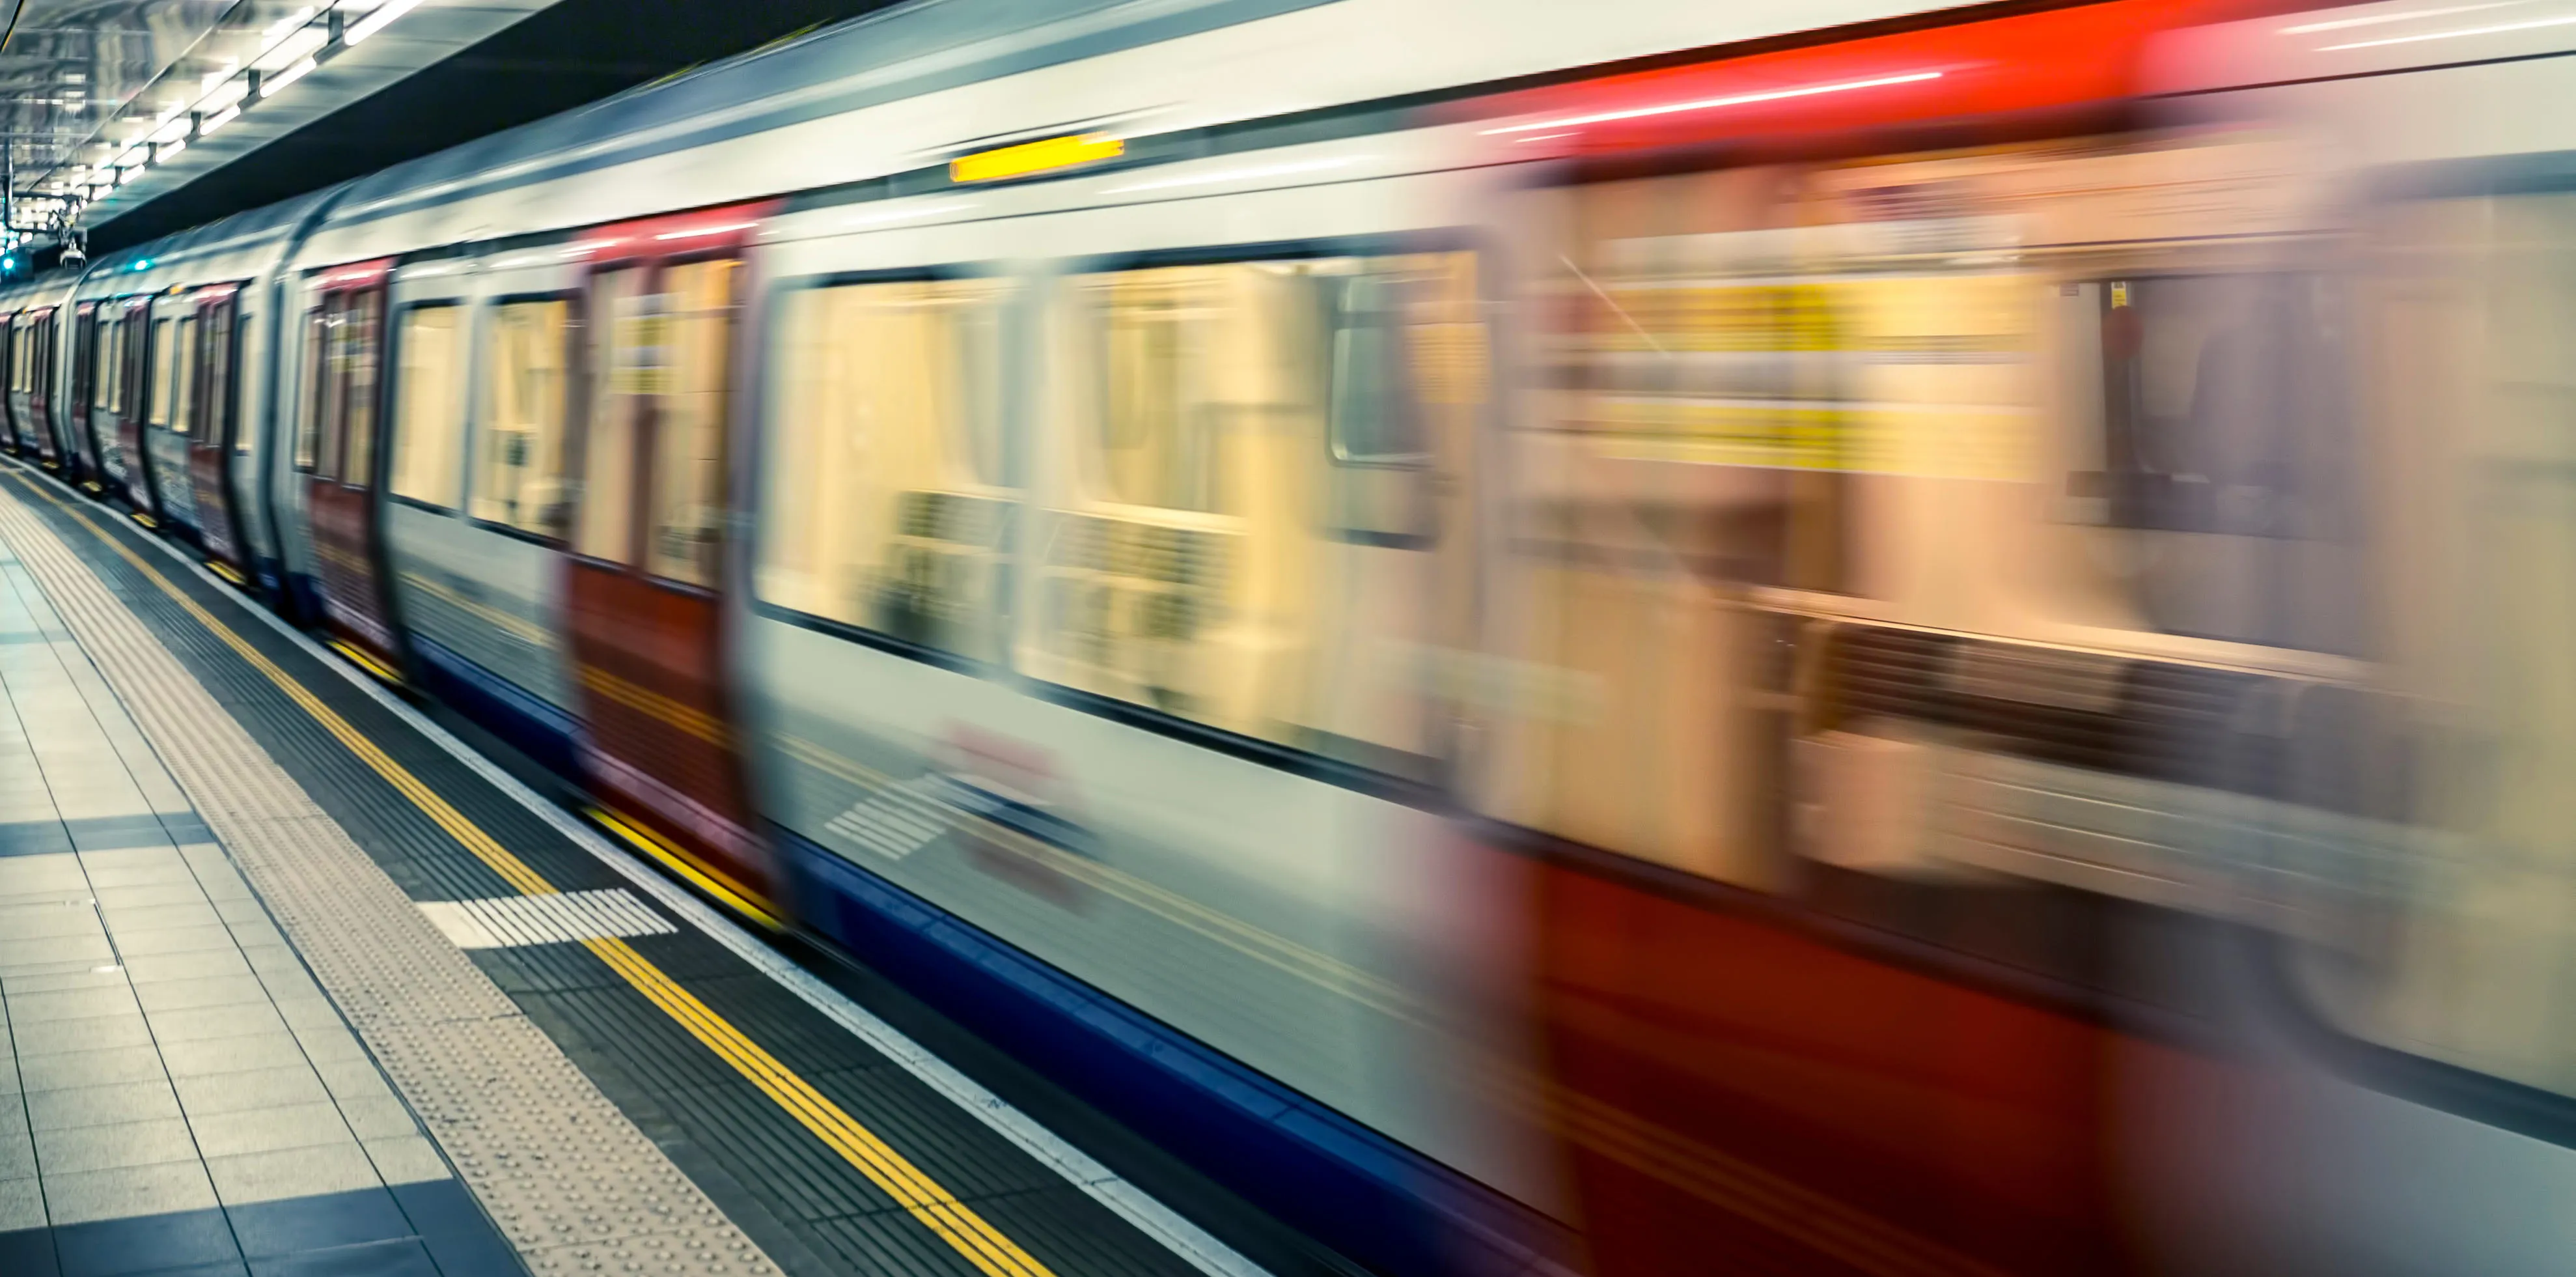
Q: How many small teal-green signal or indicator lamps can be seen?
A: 2